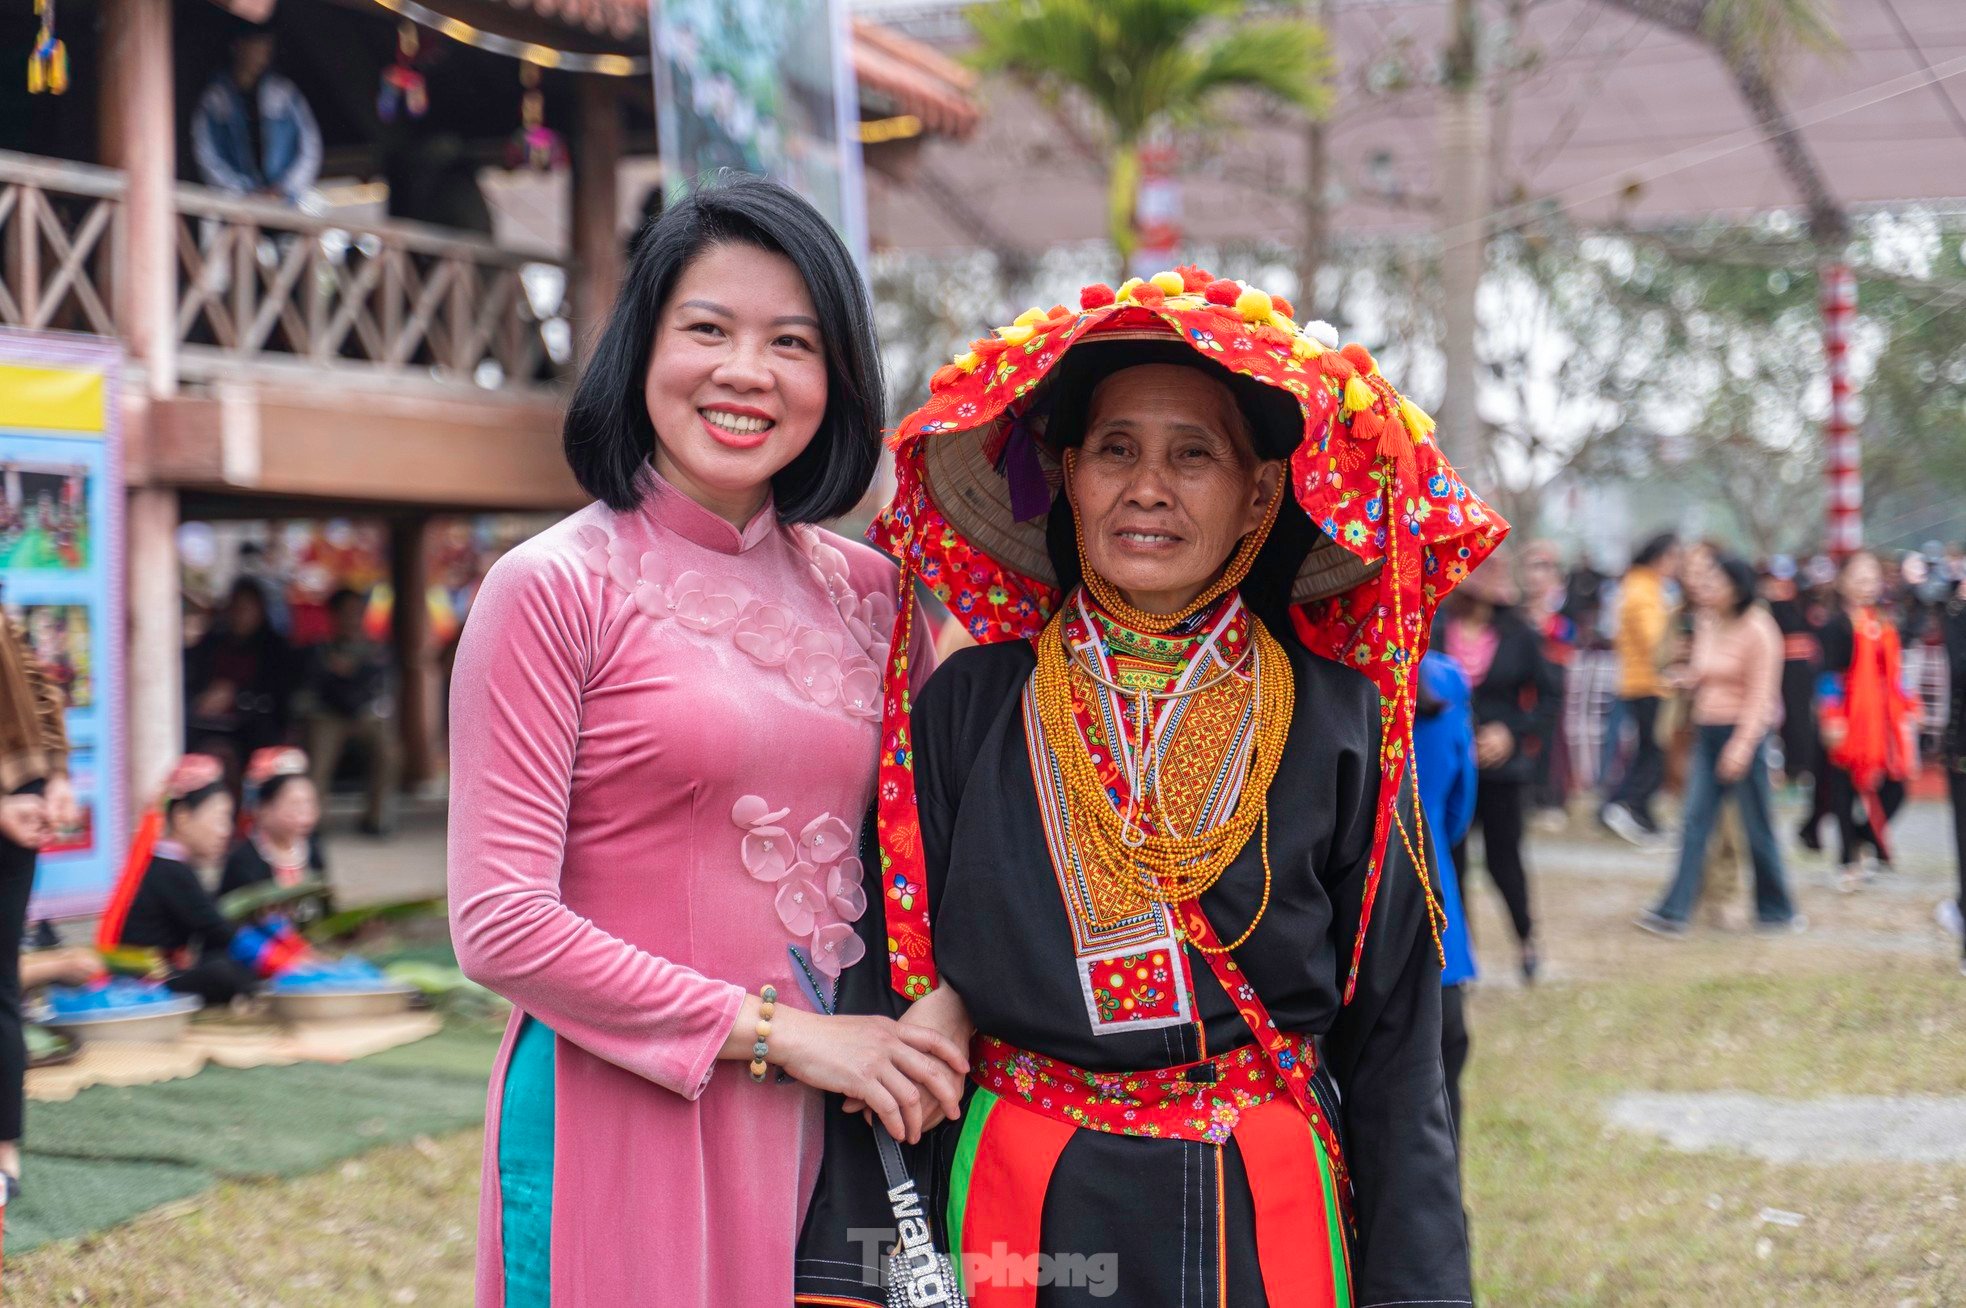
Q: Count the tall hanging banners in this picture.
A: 1